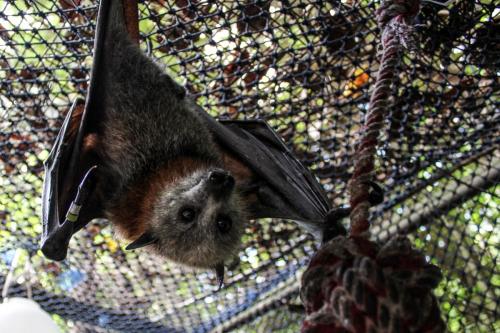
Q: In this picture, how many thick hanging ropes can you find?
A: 1